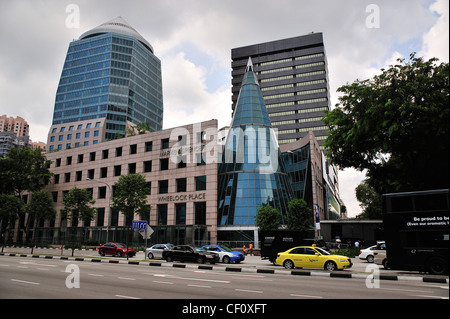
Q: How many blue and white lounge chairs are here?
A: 0